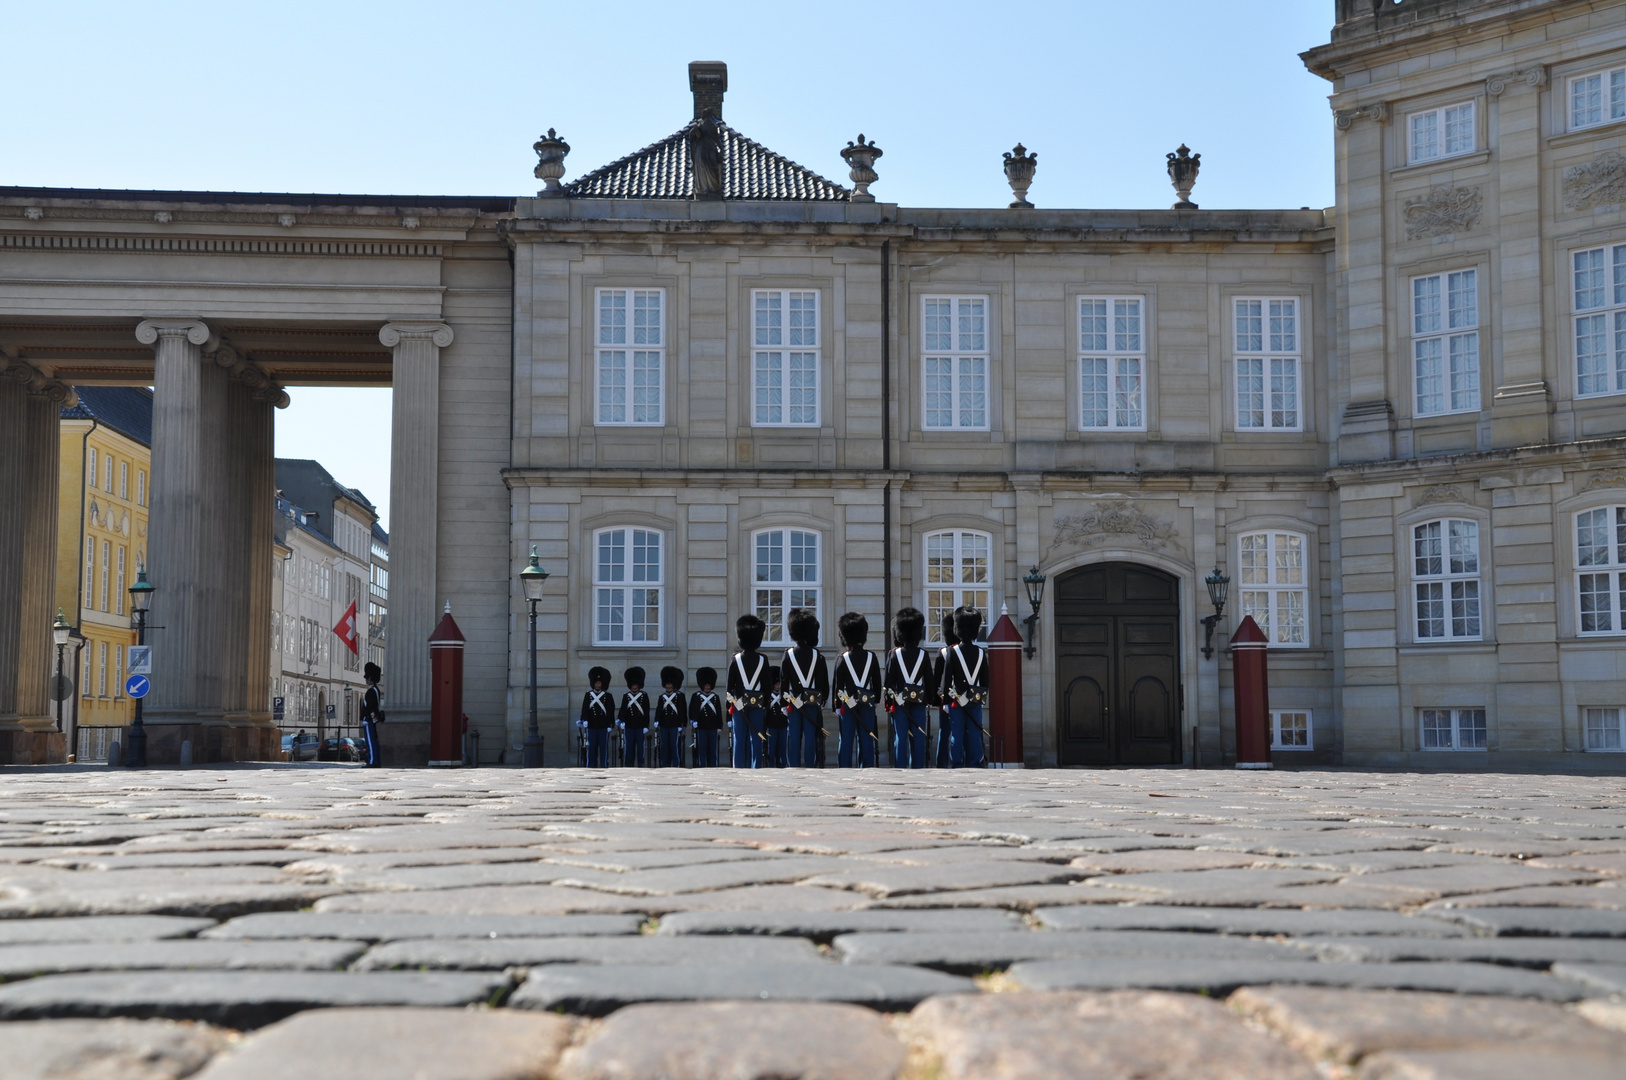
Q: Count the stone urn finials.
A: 4